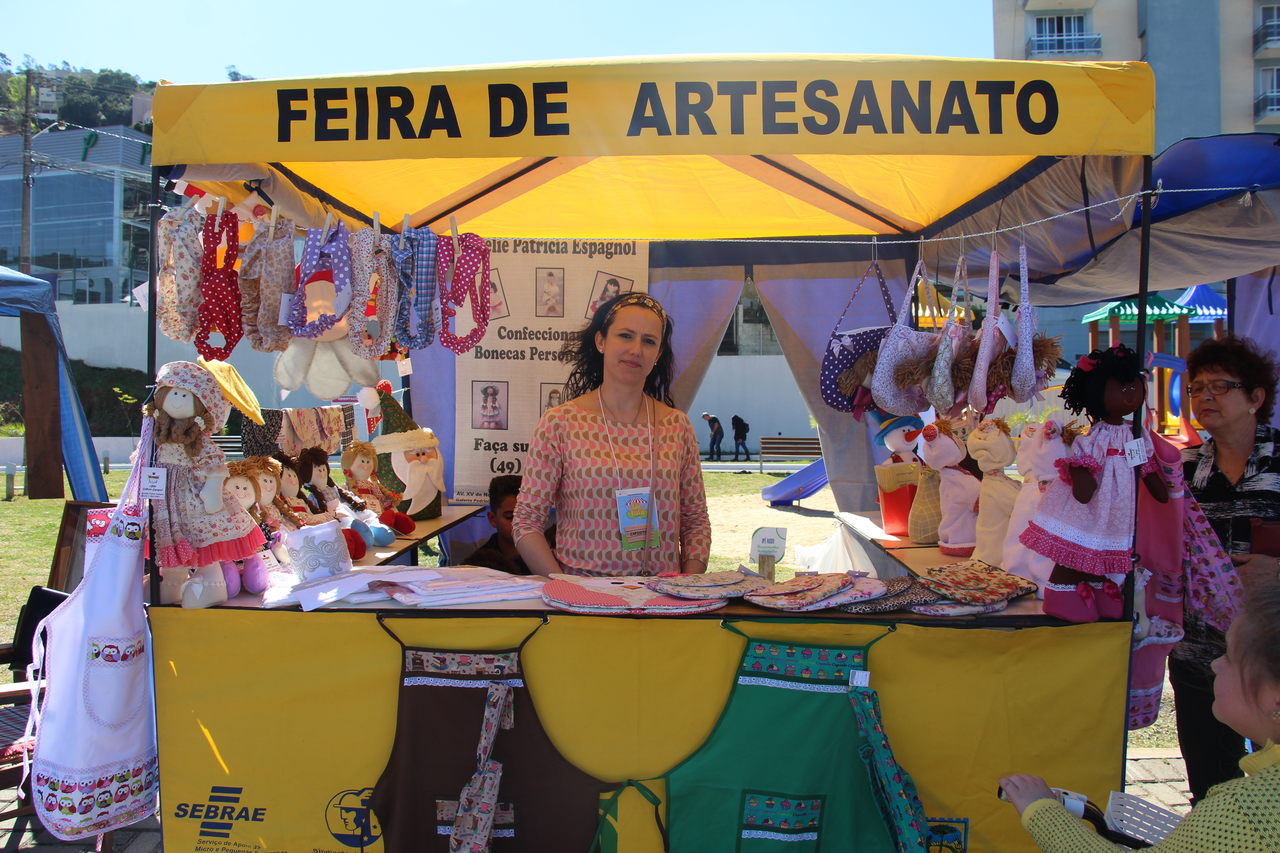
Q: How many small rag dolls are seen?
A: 5